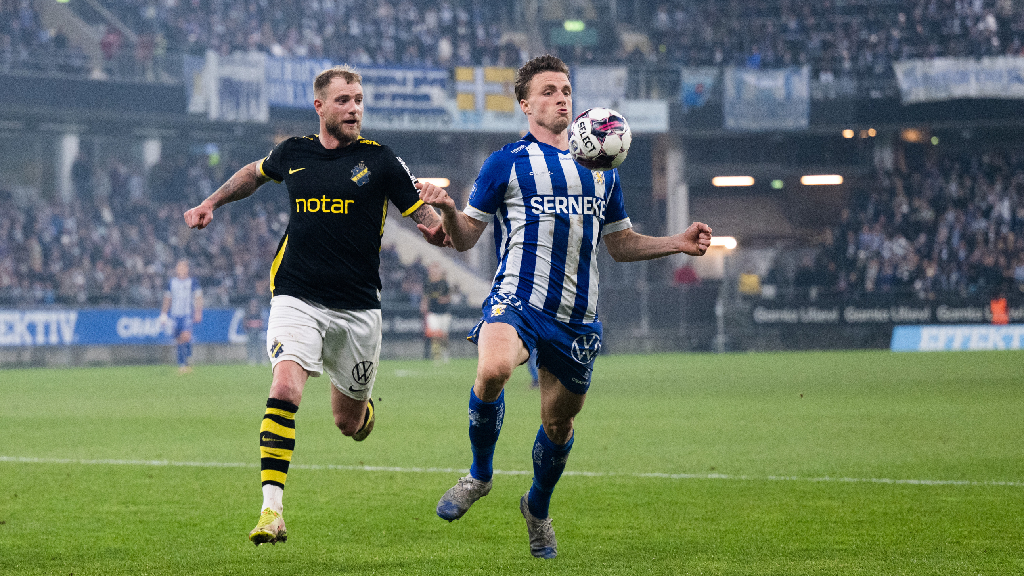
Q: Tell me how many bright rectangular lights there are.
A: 4